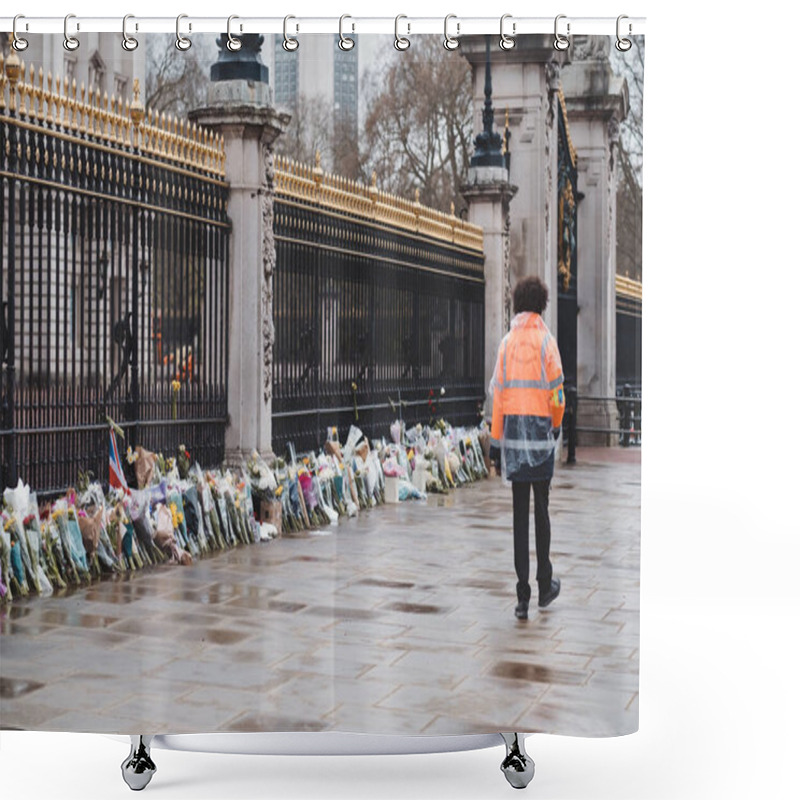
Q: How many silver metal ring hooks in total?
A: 12